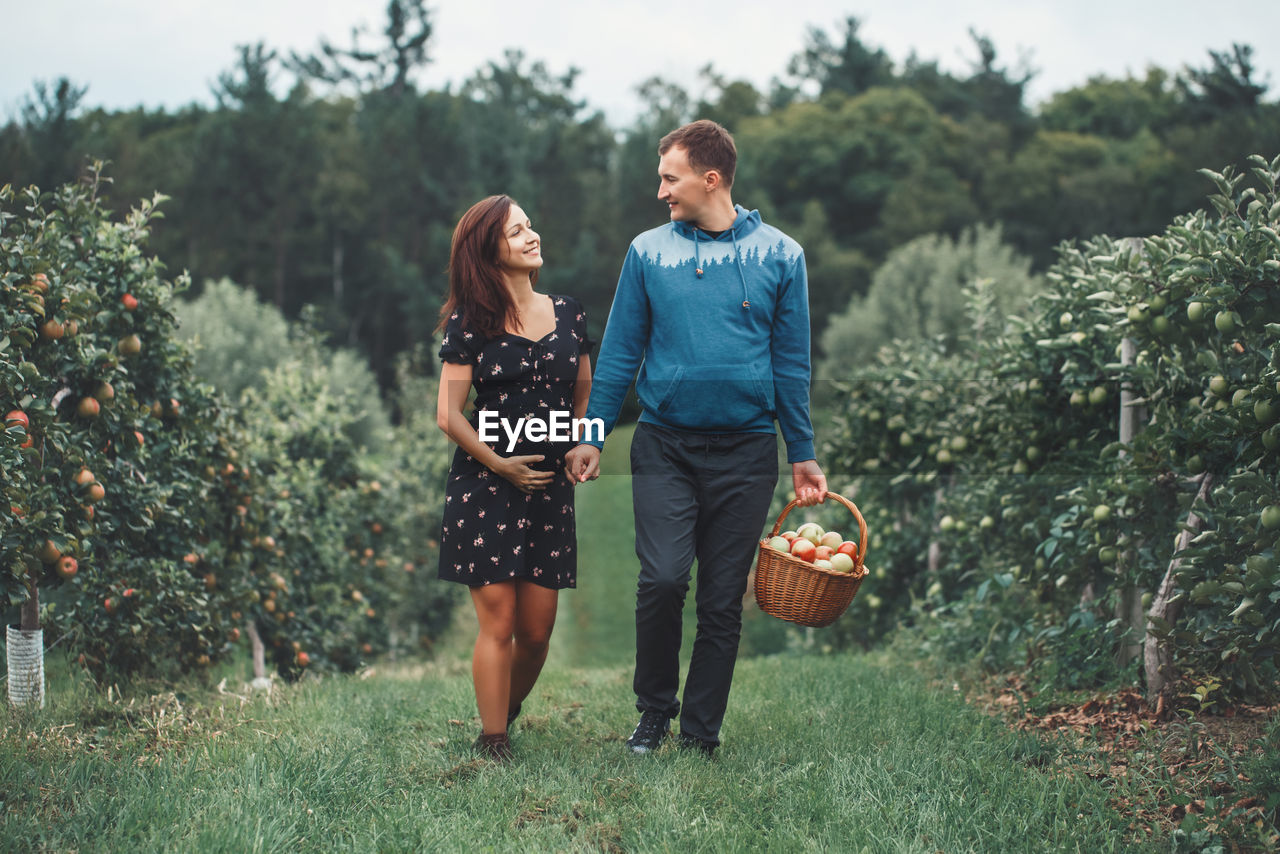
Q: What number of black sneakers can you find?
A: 2